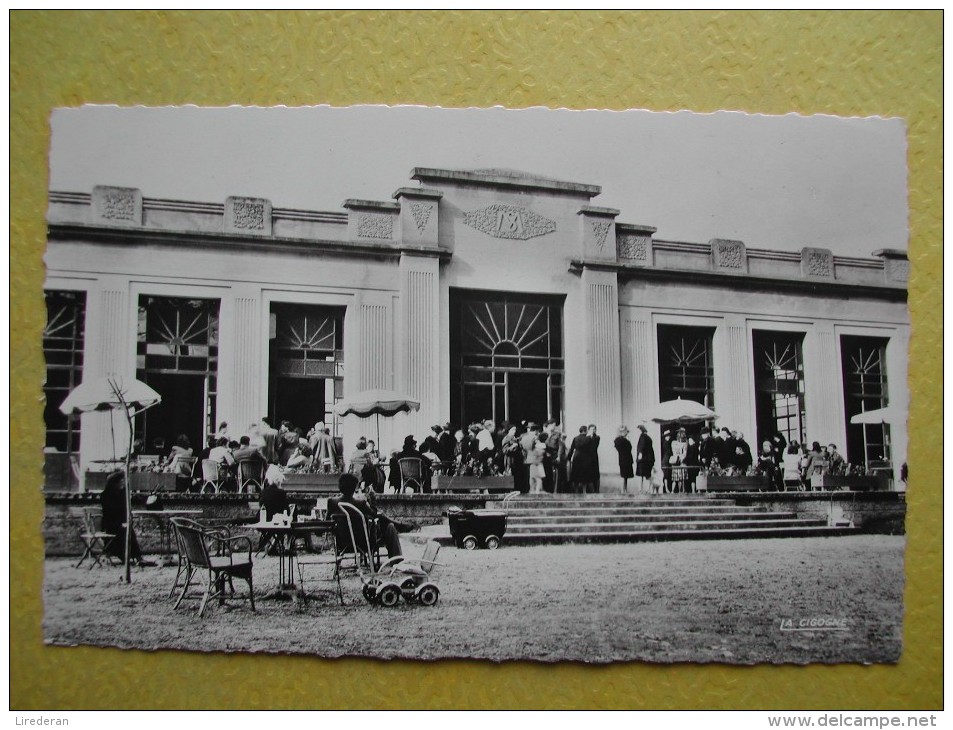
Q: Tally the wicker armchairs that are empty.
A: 2